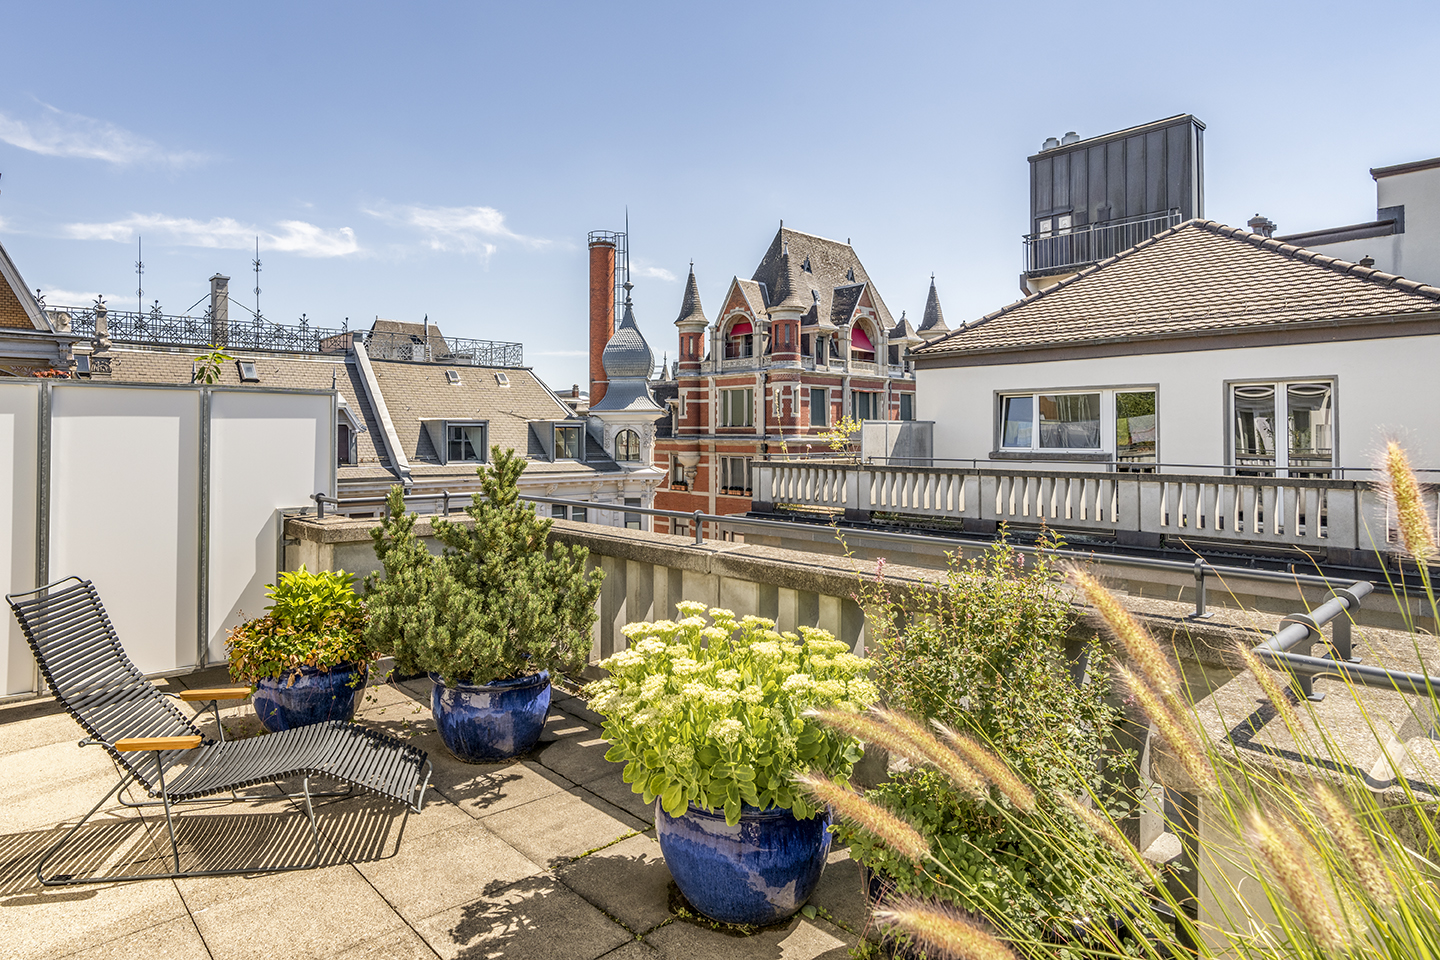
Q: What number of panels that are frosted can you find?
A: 3